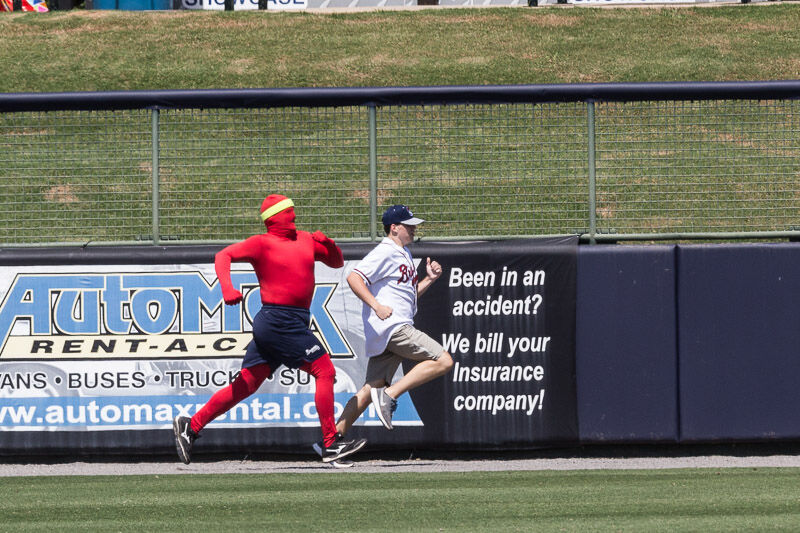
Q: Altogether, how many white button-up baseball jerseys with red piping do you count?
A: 1